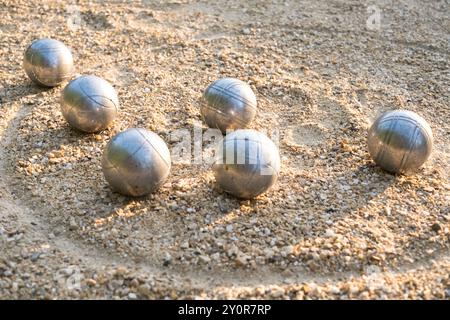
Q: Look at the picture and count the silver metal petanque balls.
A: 6